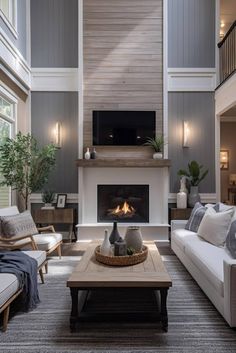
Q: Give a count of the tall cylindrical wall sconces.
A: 2